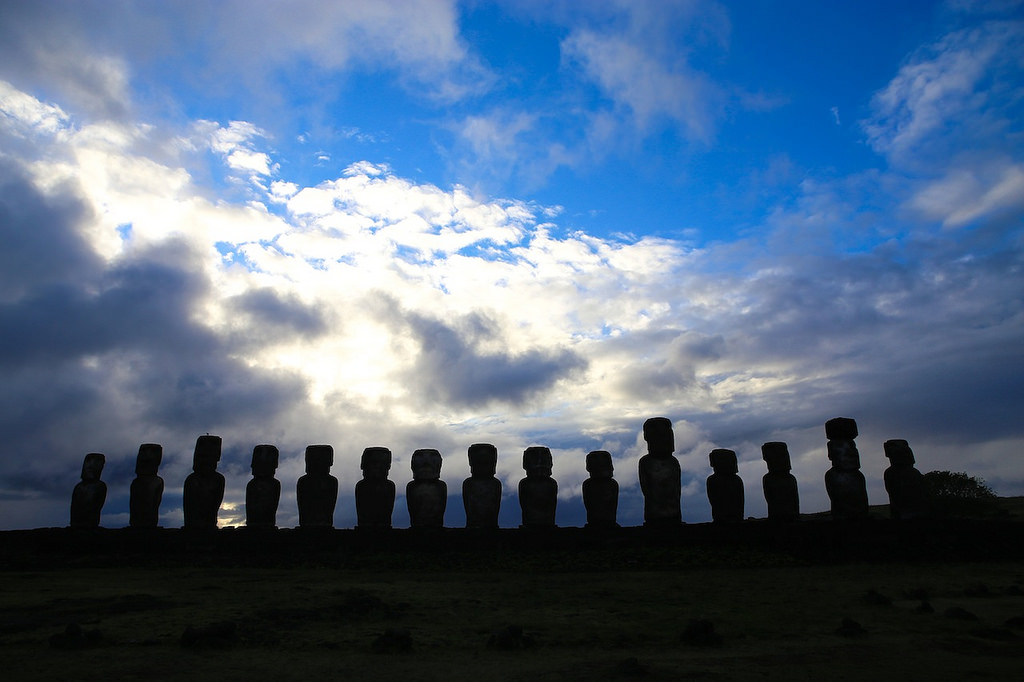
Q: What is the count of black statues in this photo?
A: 15